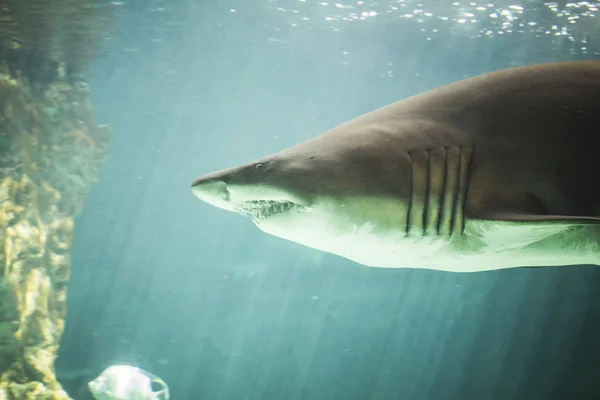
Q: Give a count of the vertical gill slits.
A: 5